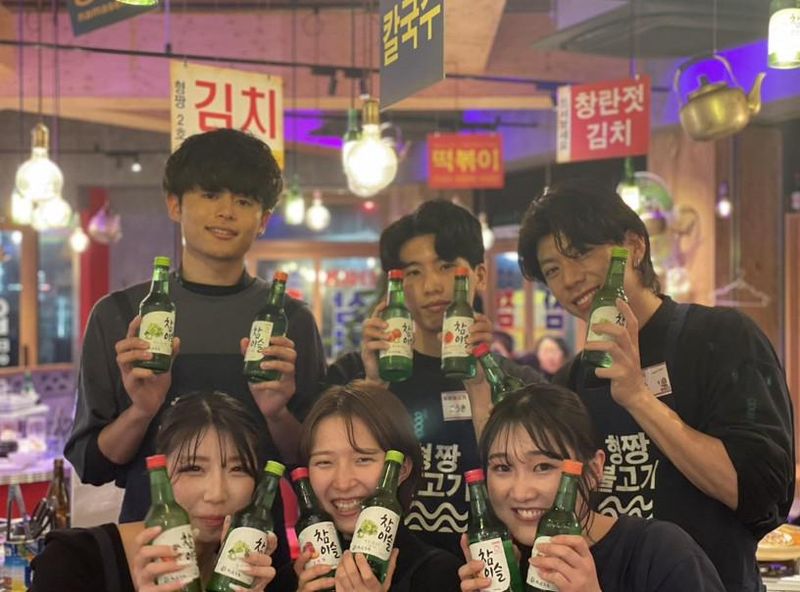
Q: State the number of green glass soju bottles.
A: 12